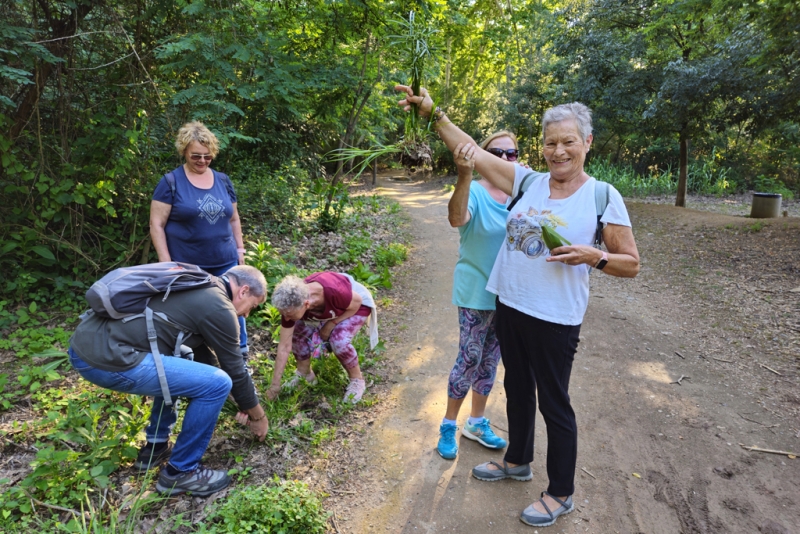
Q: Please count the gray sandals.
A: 2